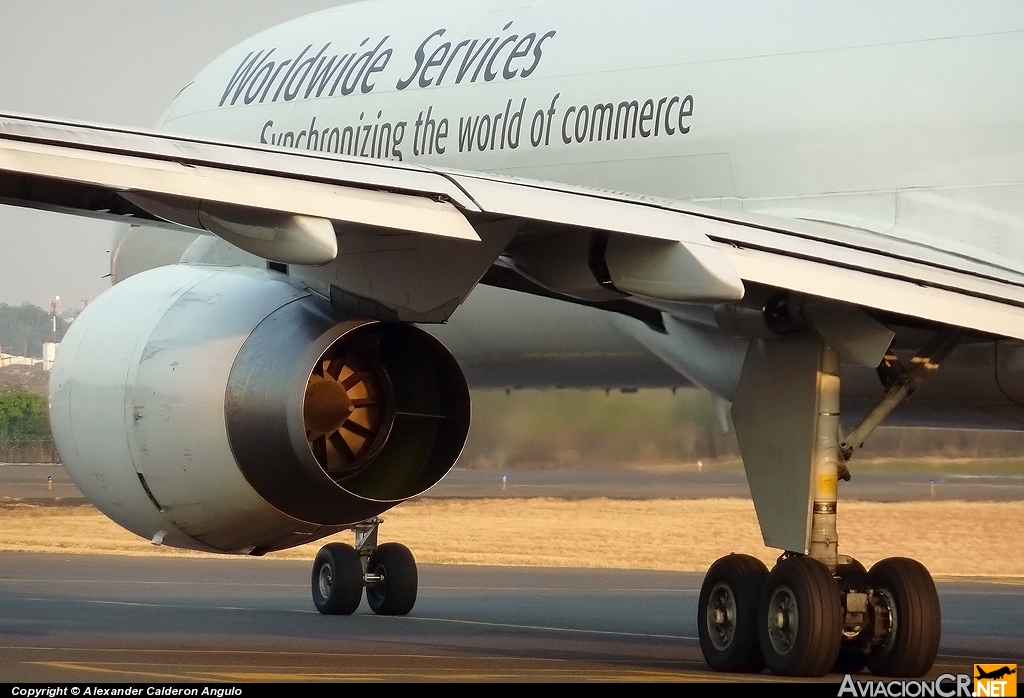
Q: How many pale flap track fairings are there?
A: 2